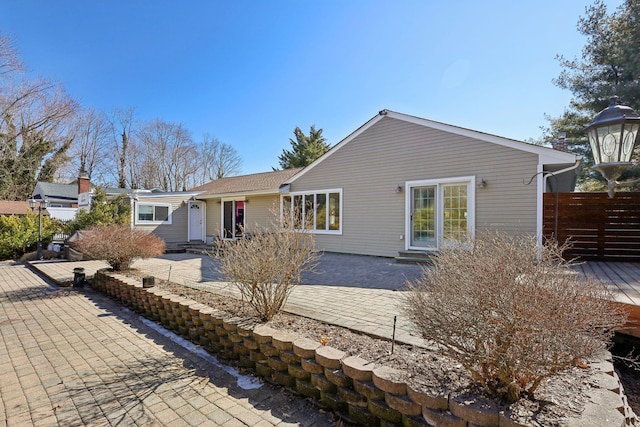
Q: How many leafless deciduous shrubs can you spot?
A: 3